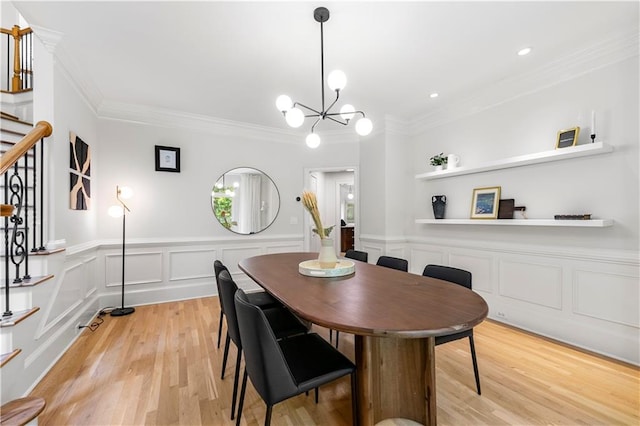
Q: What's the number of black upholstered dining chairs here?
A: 6